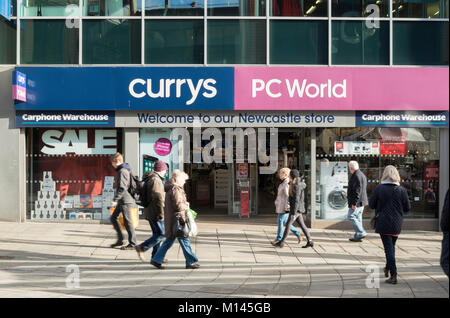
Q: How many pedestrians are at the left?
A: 3